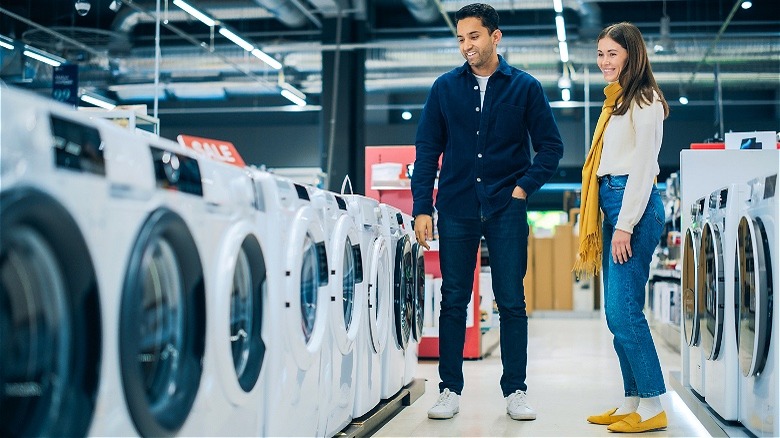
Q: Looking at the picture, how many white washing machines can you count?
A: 11